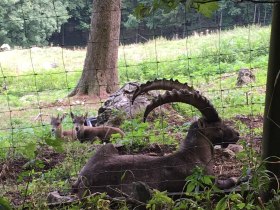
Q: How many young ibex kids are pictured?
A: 2